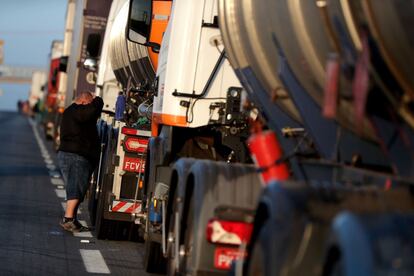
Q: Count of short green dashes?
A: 0